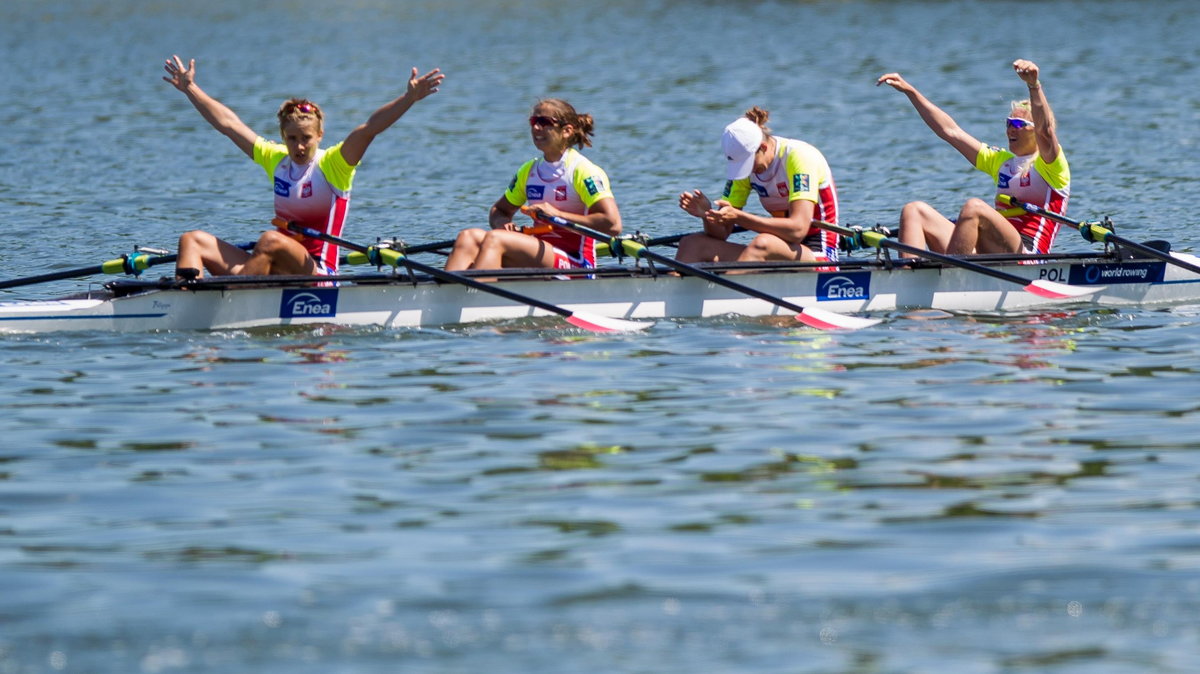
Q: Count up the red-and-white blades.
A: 3